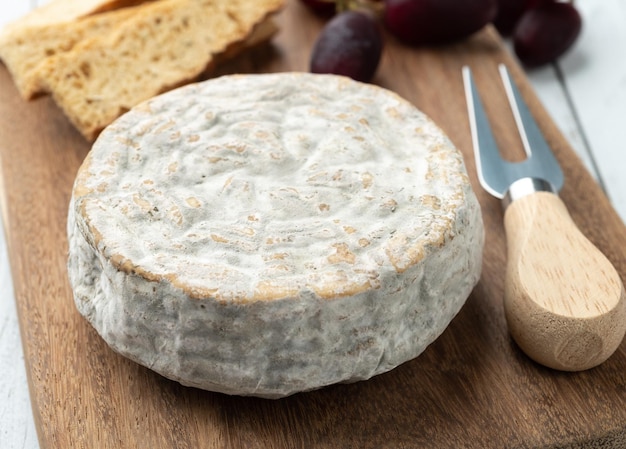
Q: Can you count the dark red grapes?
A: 5